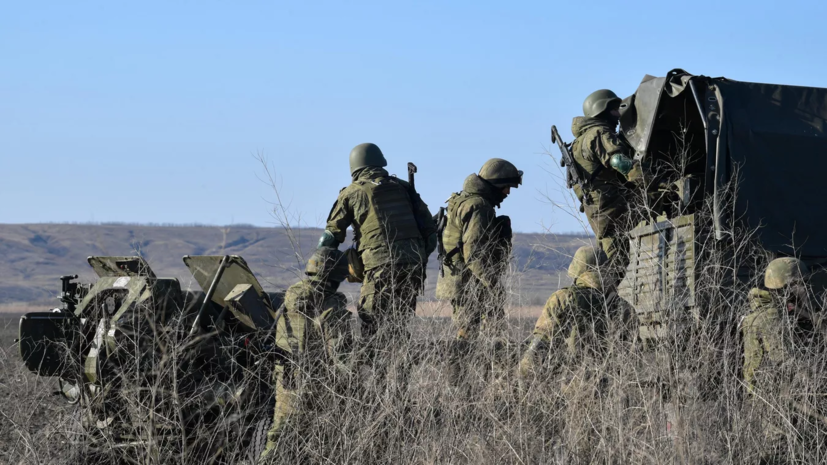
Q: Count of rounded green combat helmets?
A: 6